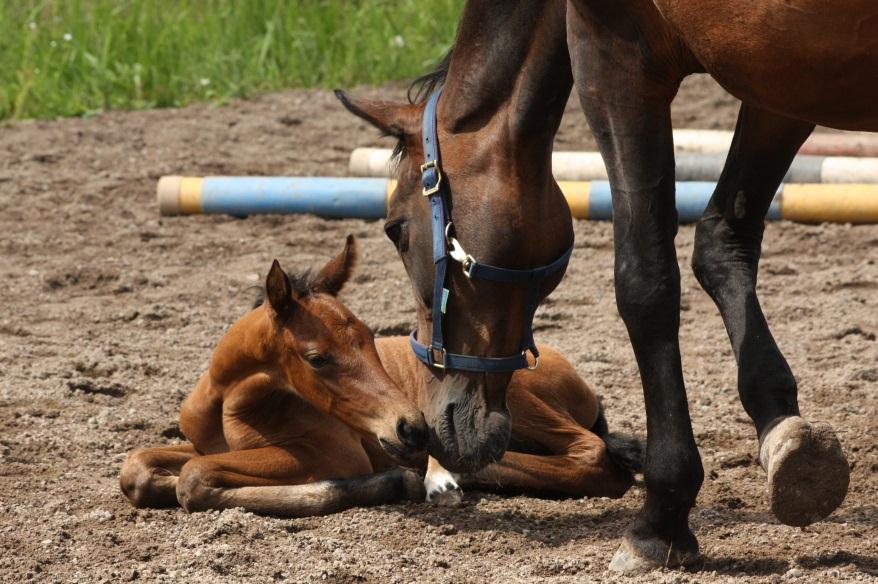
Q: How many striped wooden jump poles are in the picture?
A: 3